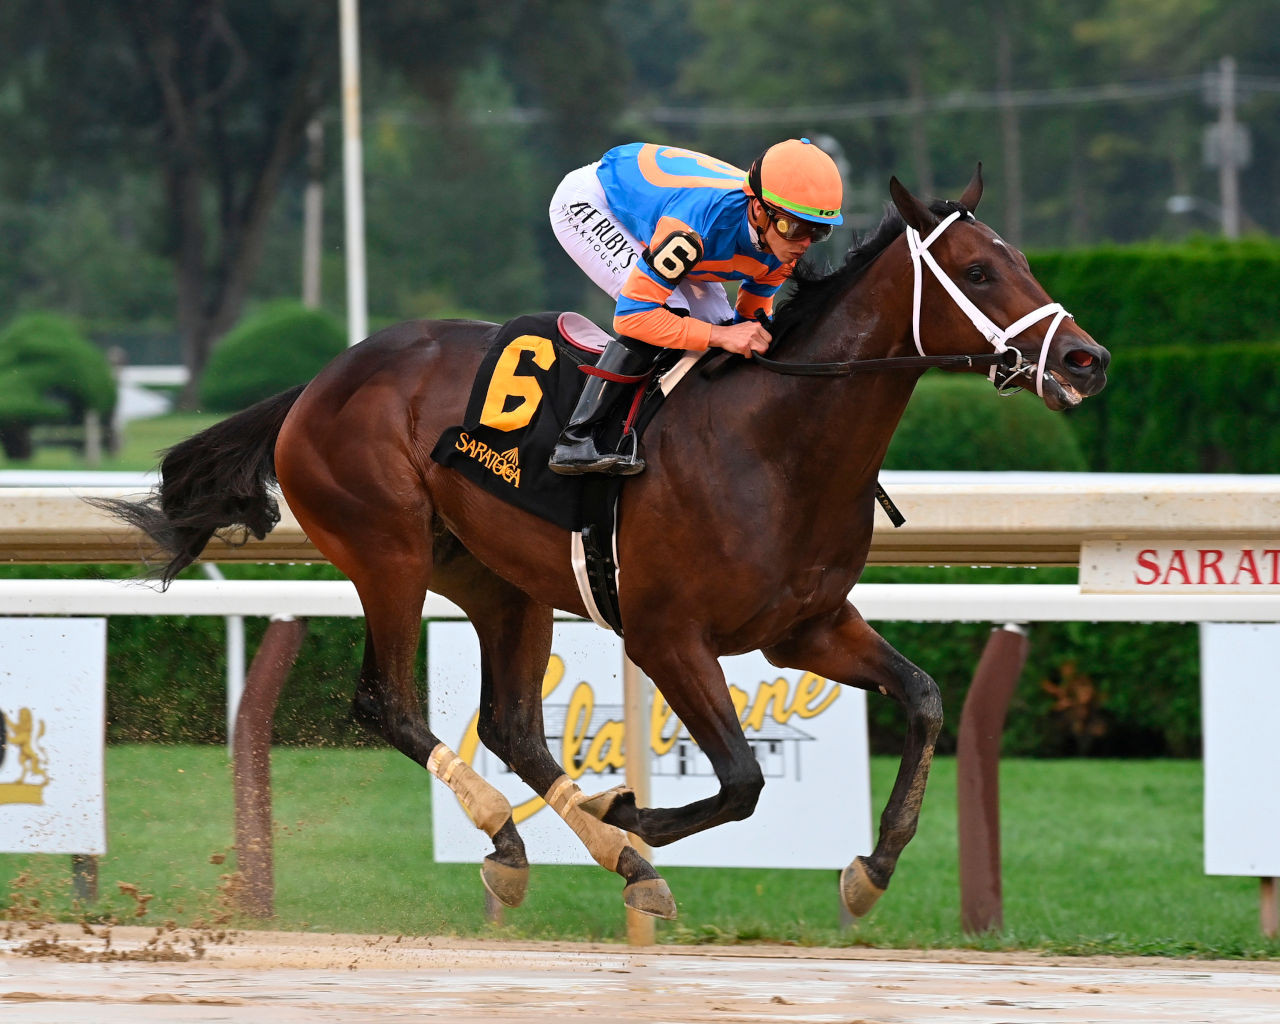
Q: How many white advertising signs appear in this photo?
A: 3